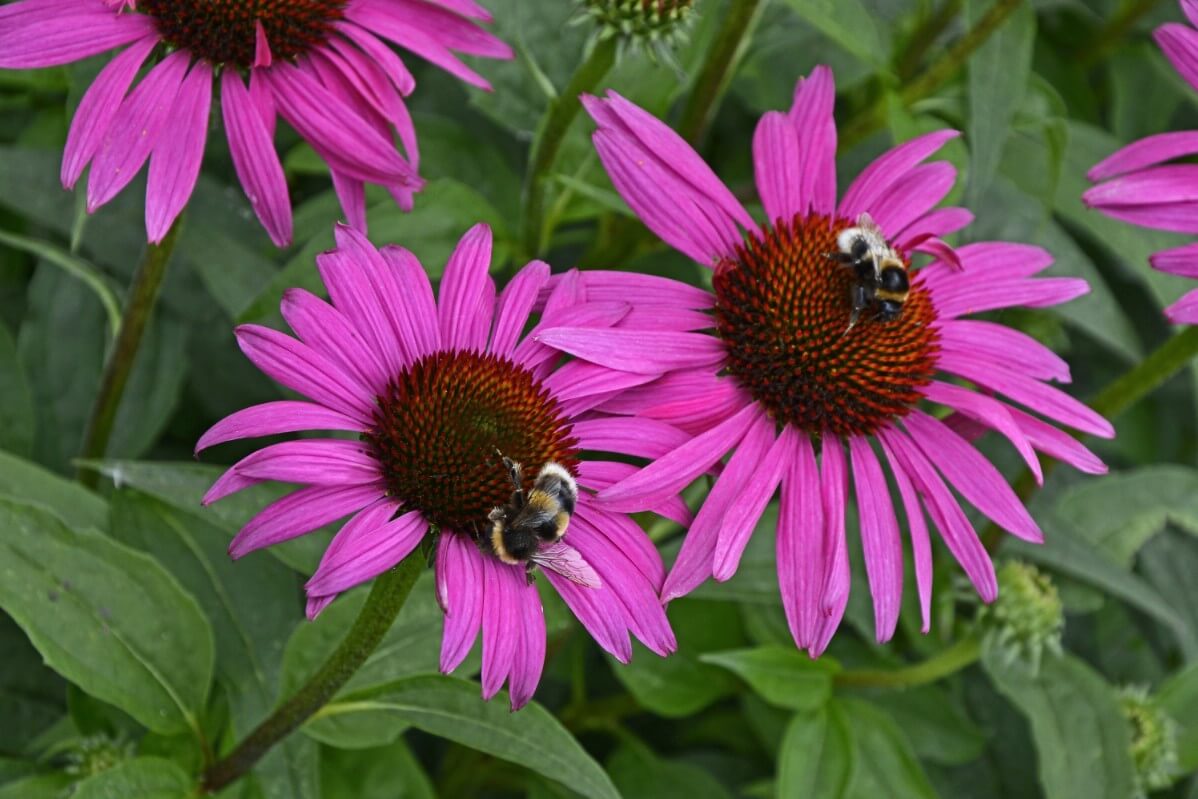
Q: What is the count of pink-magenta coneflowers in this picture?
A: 4